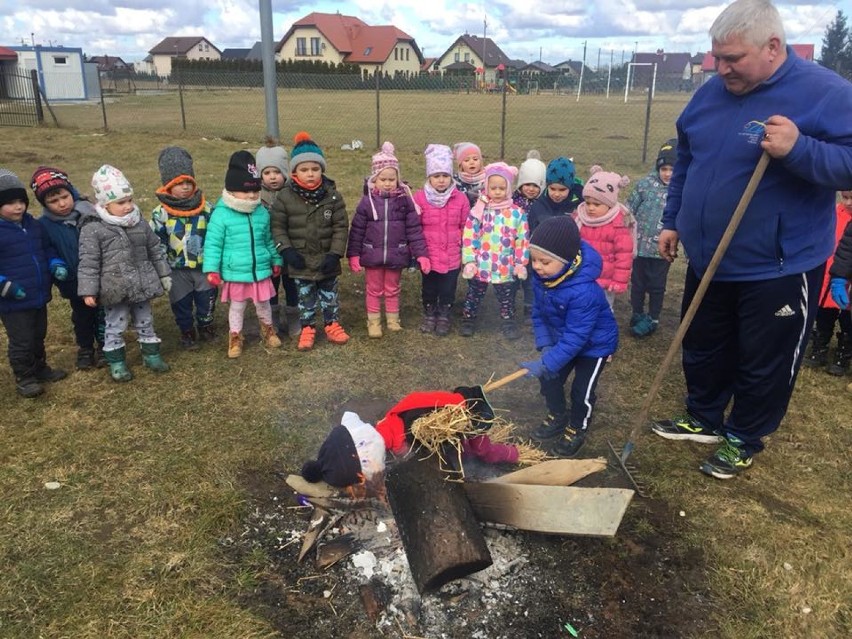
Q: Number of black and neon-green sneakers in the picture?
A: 2